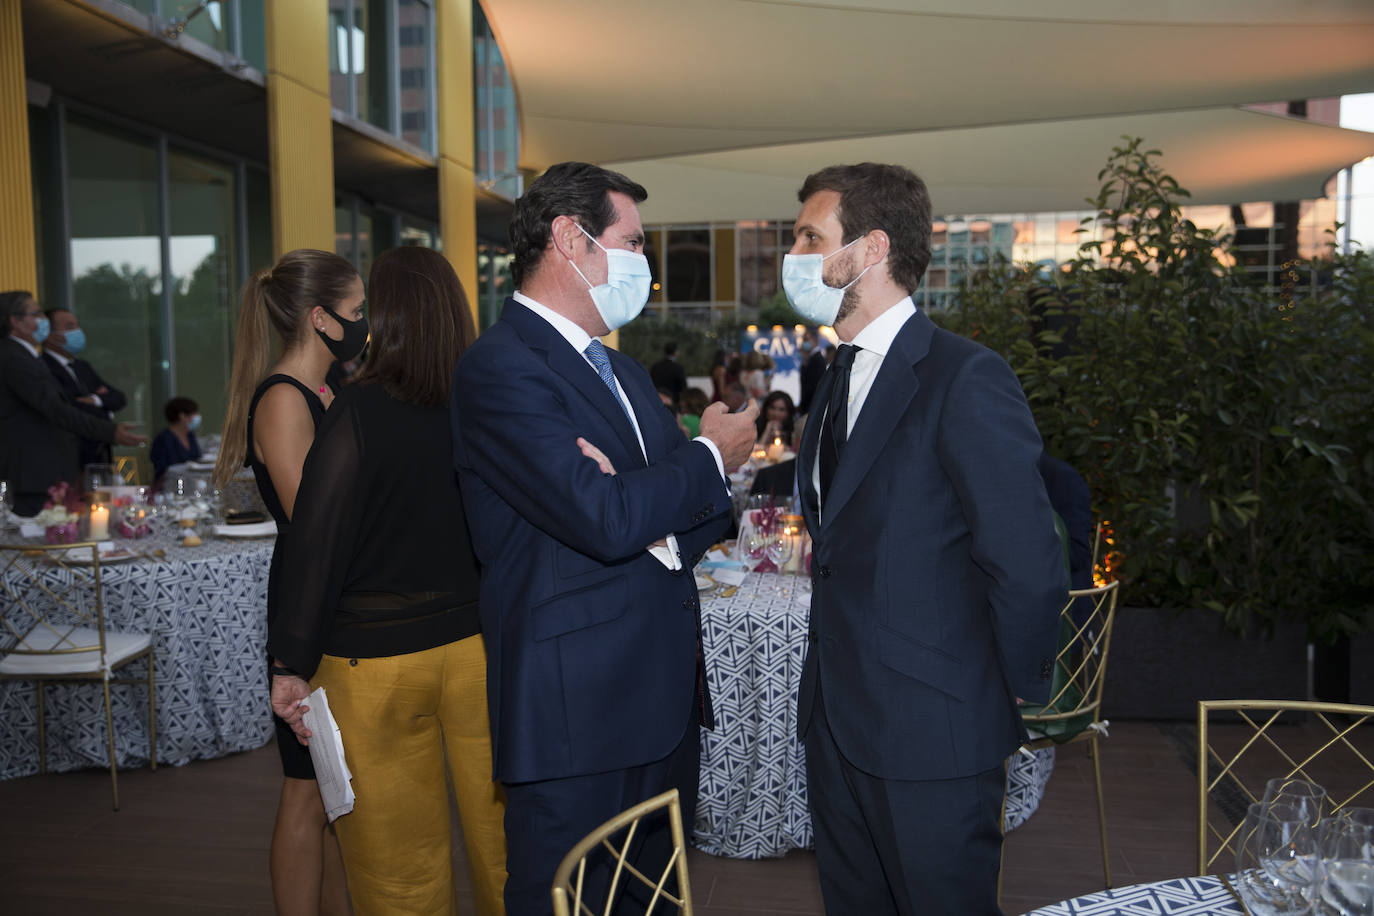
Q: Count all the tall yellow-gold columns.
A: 3